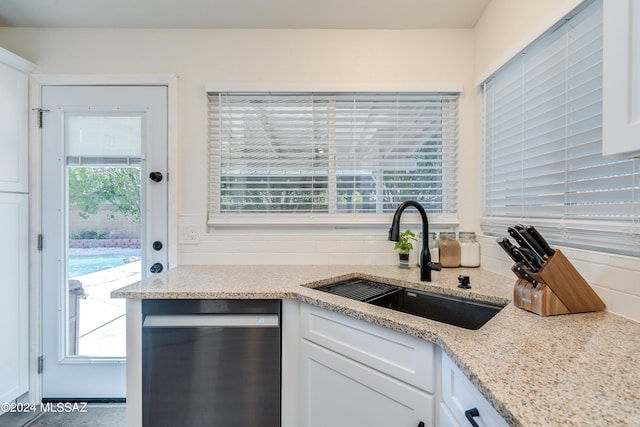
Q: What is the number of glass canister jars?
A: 3